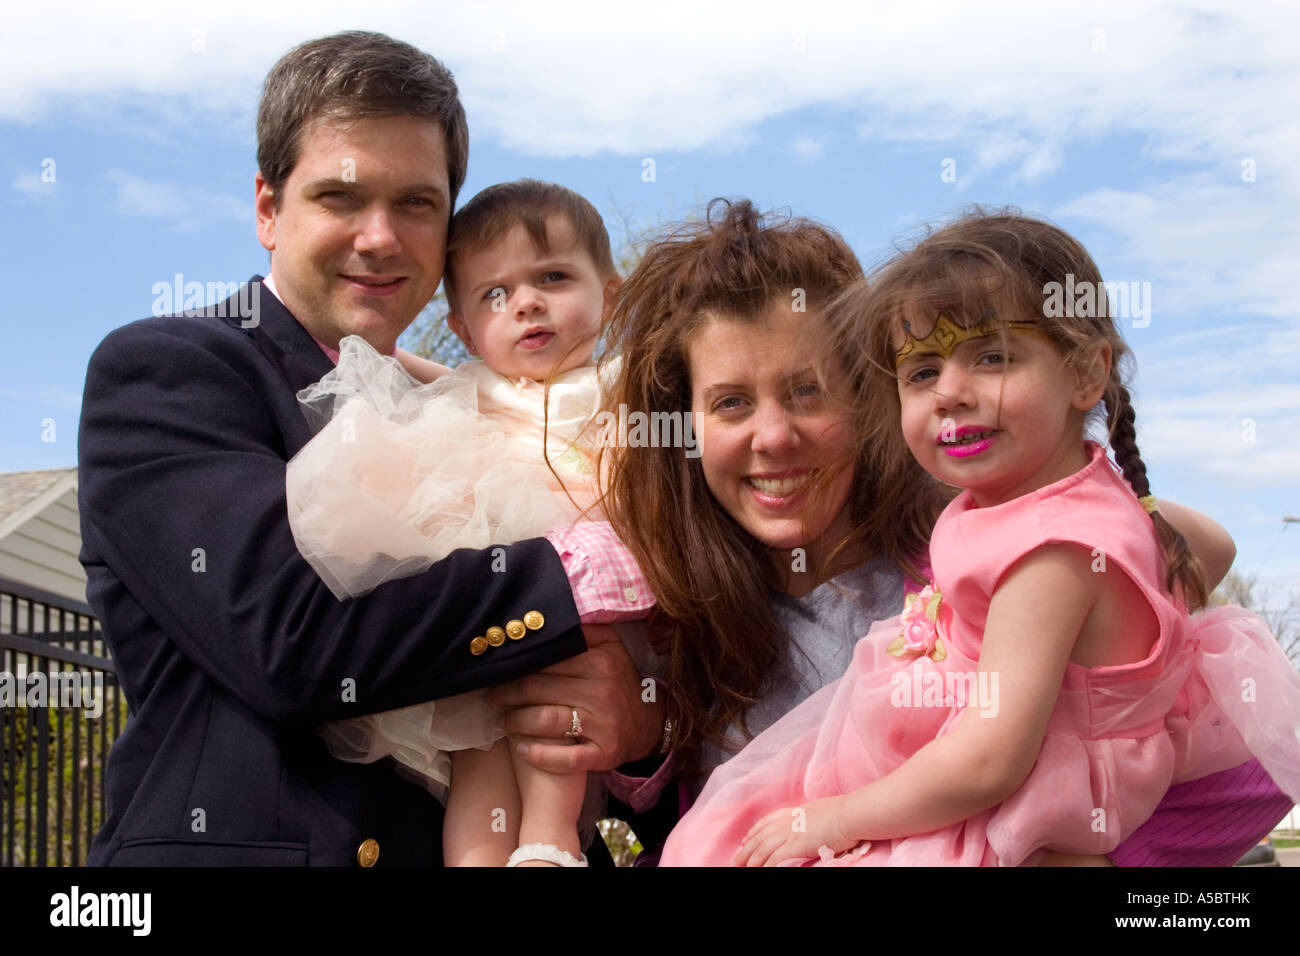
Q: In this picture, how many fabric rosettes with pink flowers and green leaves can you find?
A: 1